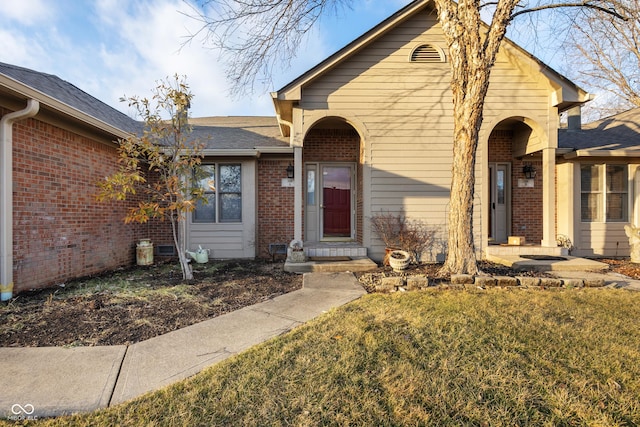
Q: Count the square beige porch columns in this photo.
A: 2